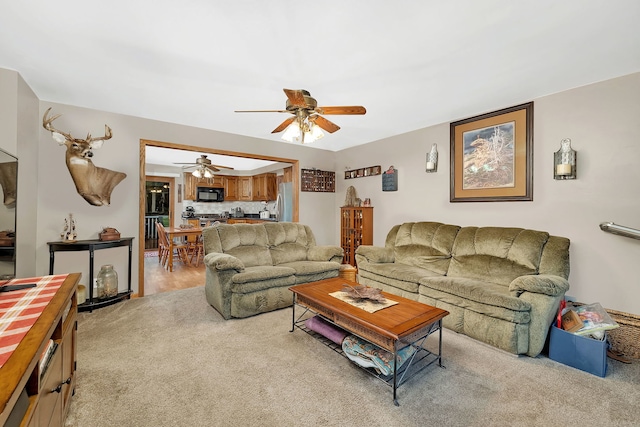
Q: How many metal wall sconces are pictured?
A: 2